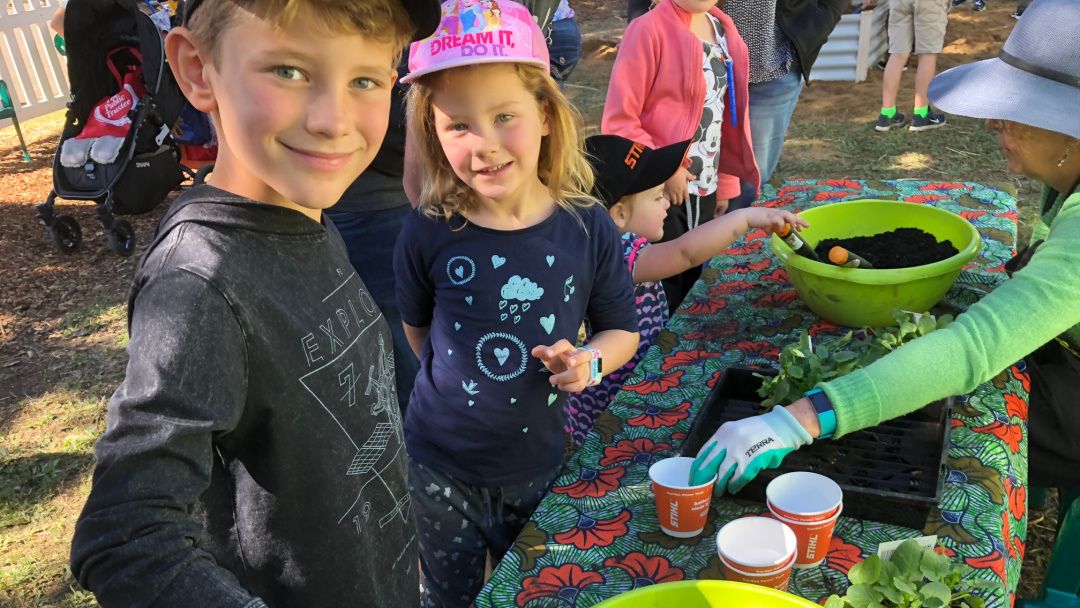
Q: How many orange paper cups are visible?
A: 5